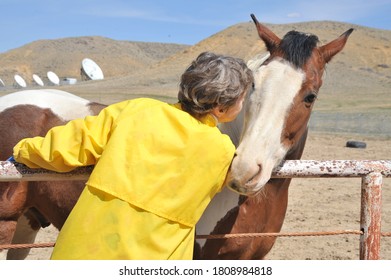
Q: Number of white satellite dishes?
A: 5